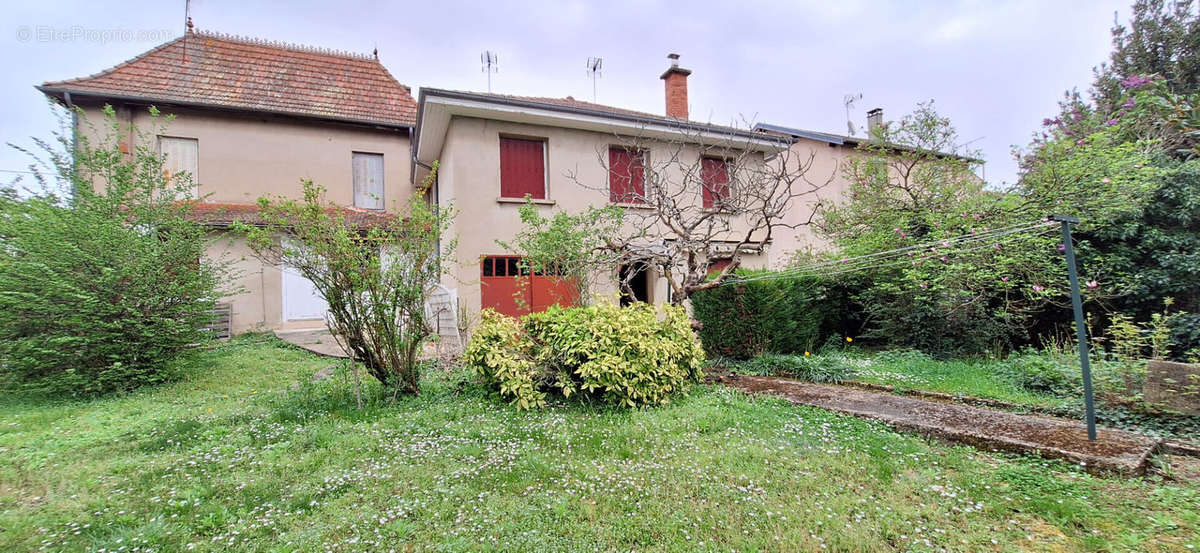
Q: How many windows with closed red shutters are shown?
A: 3